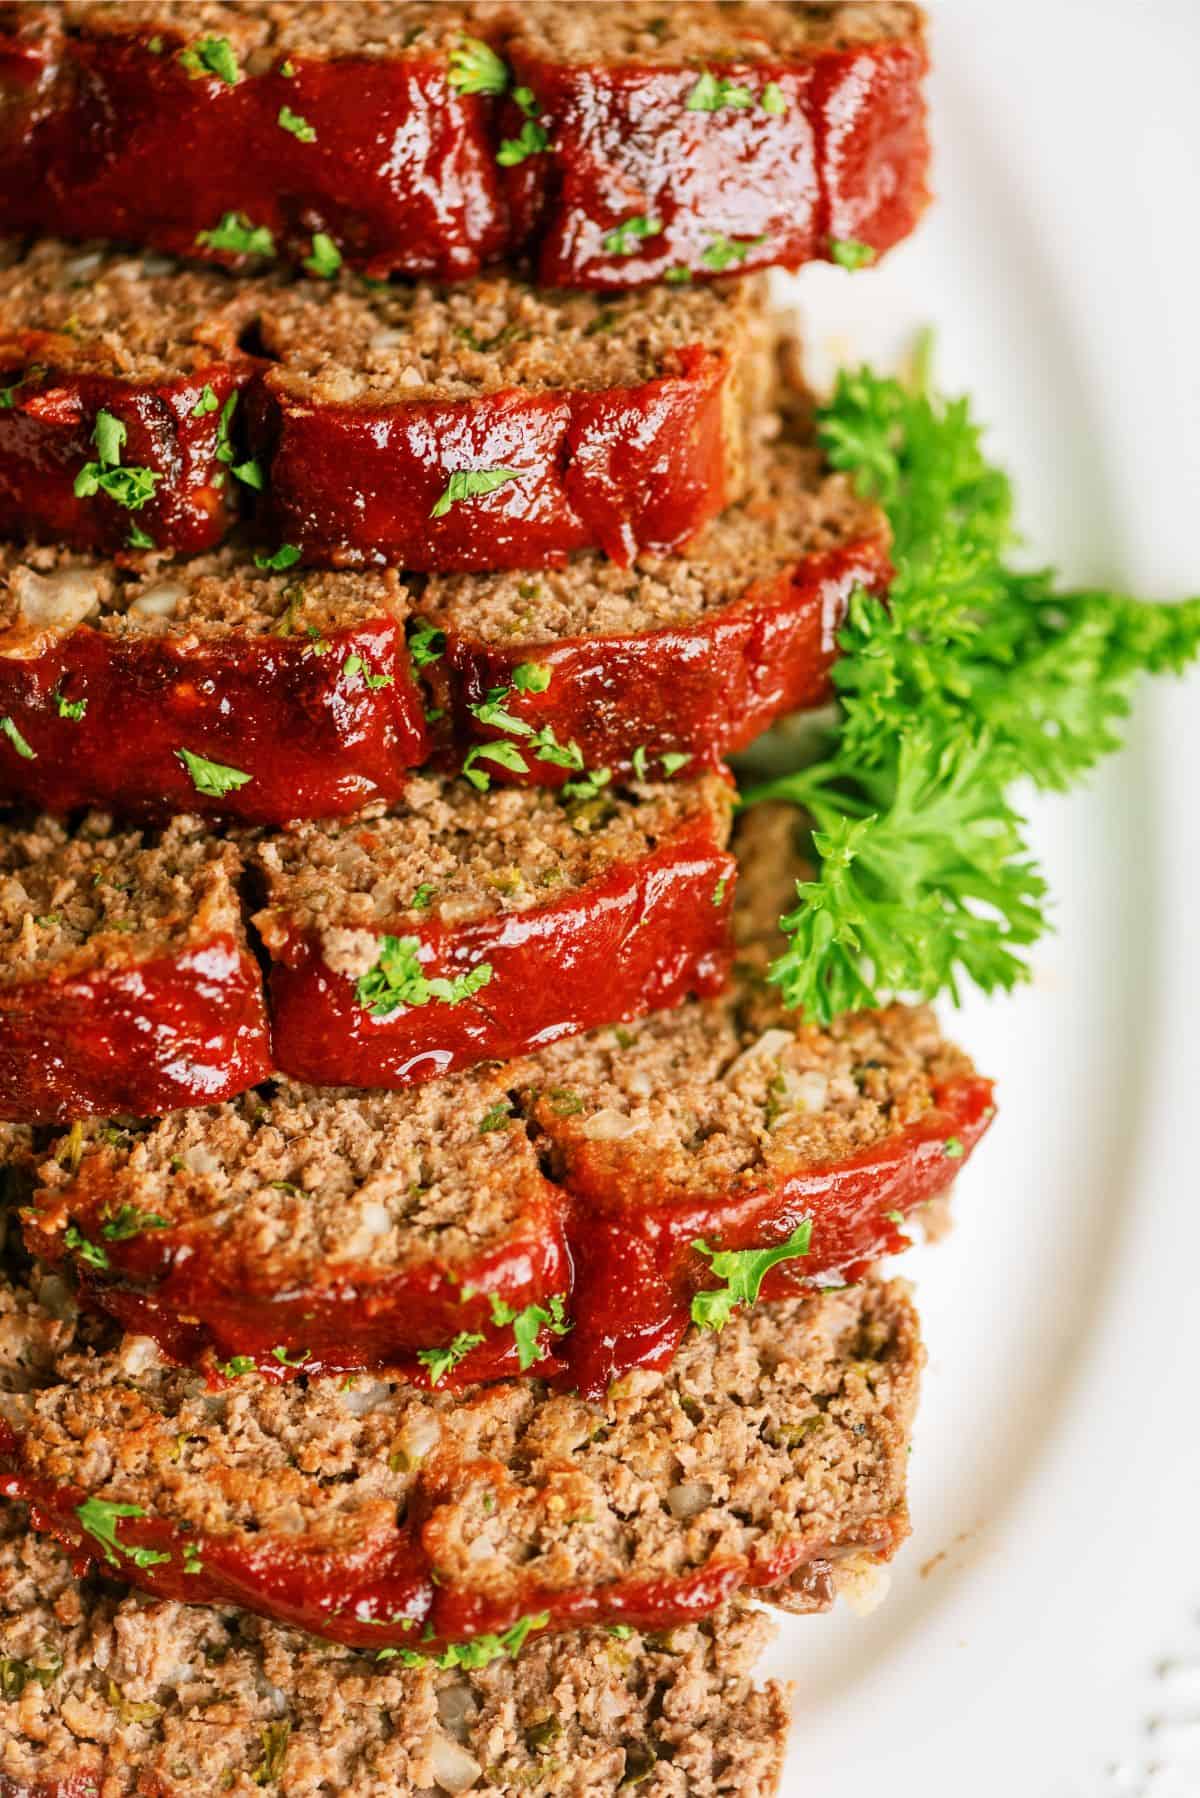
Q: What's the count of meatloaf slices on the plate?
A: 7